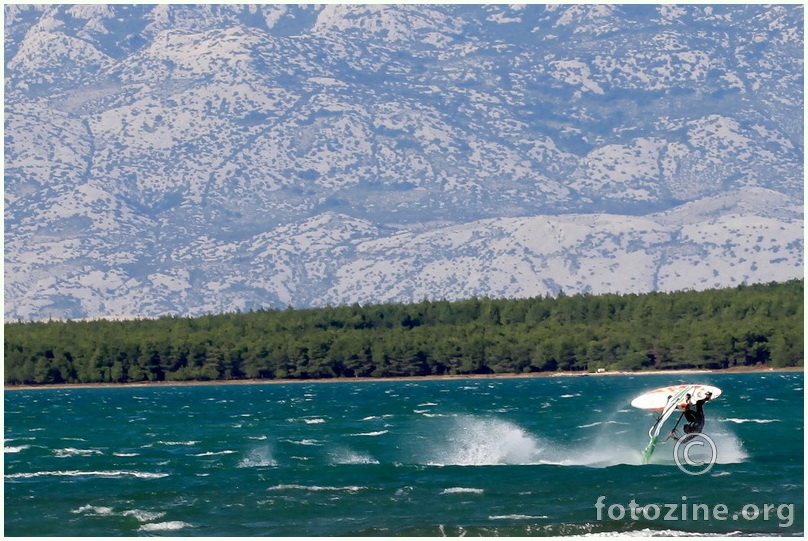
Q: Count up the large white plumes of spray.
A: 2